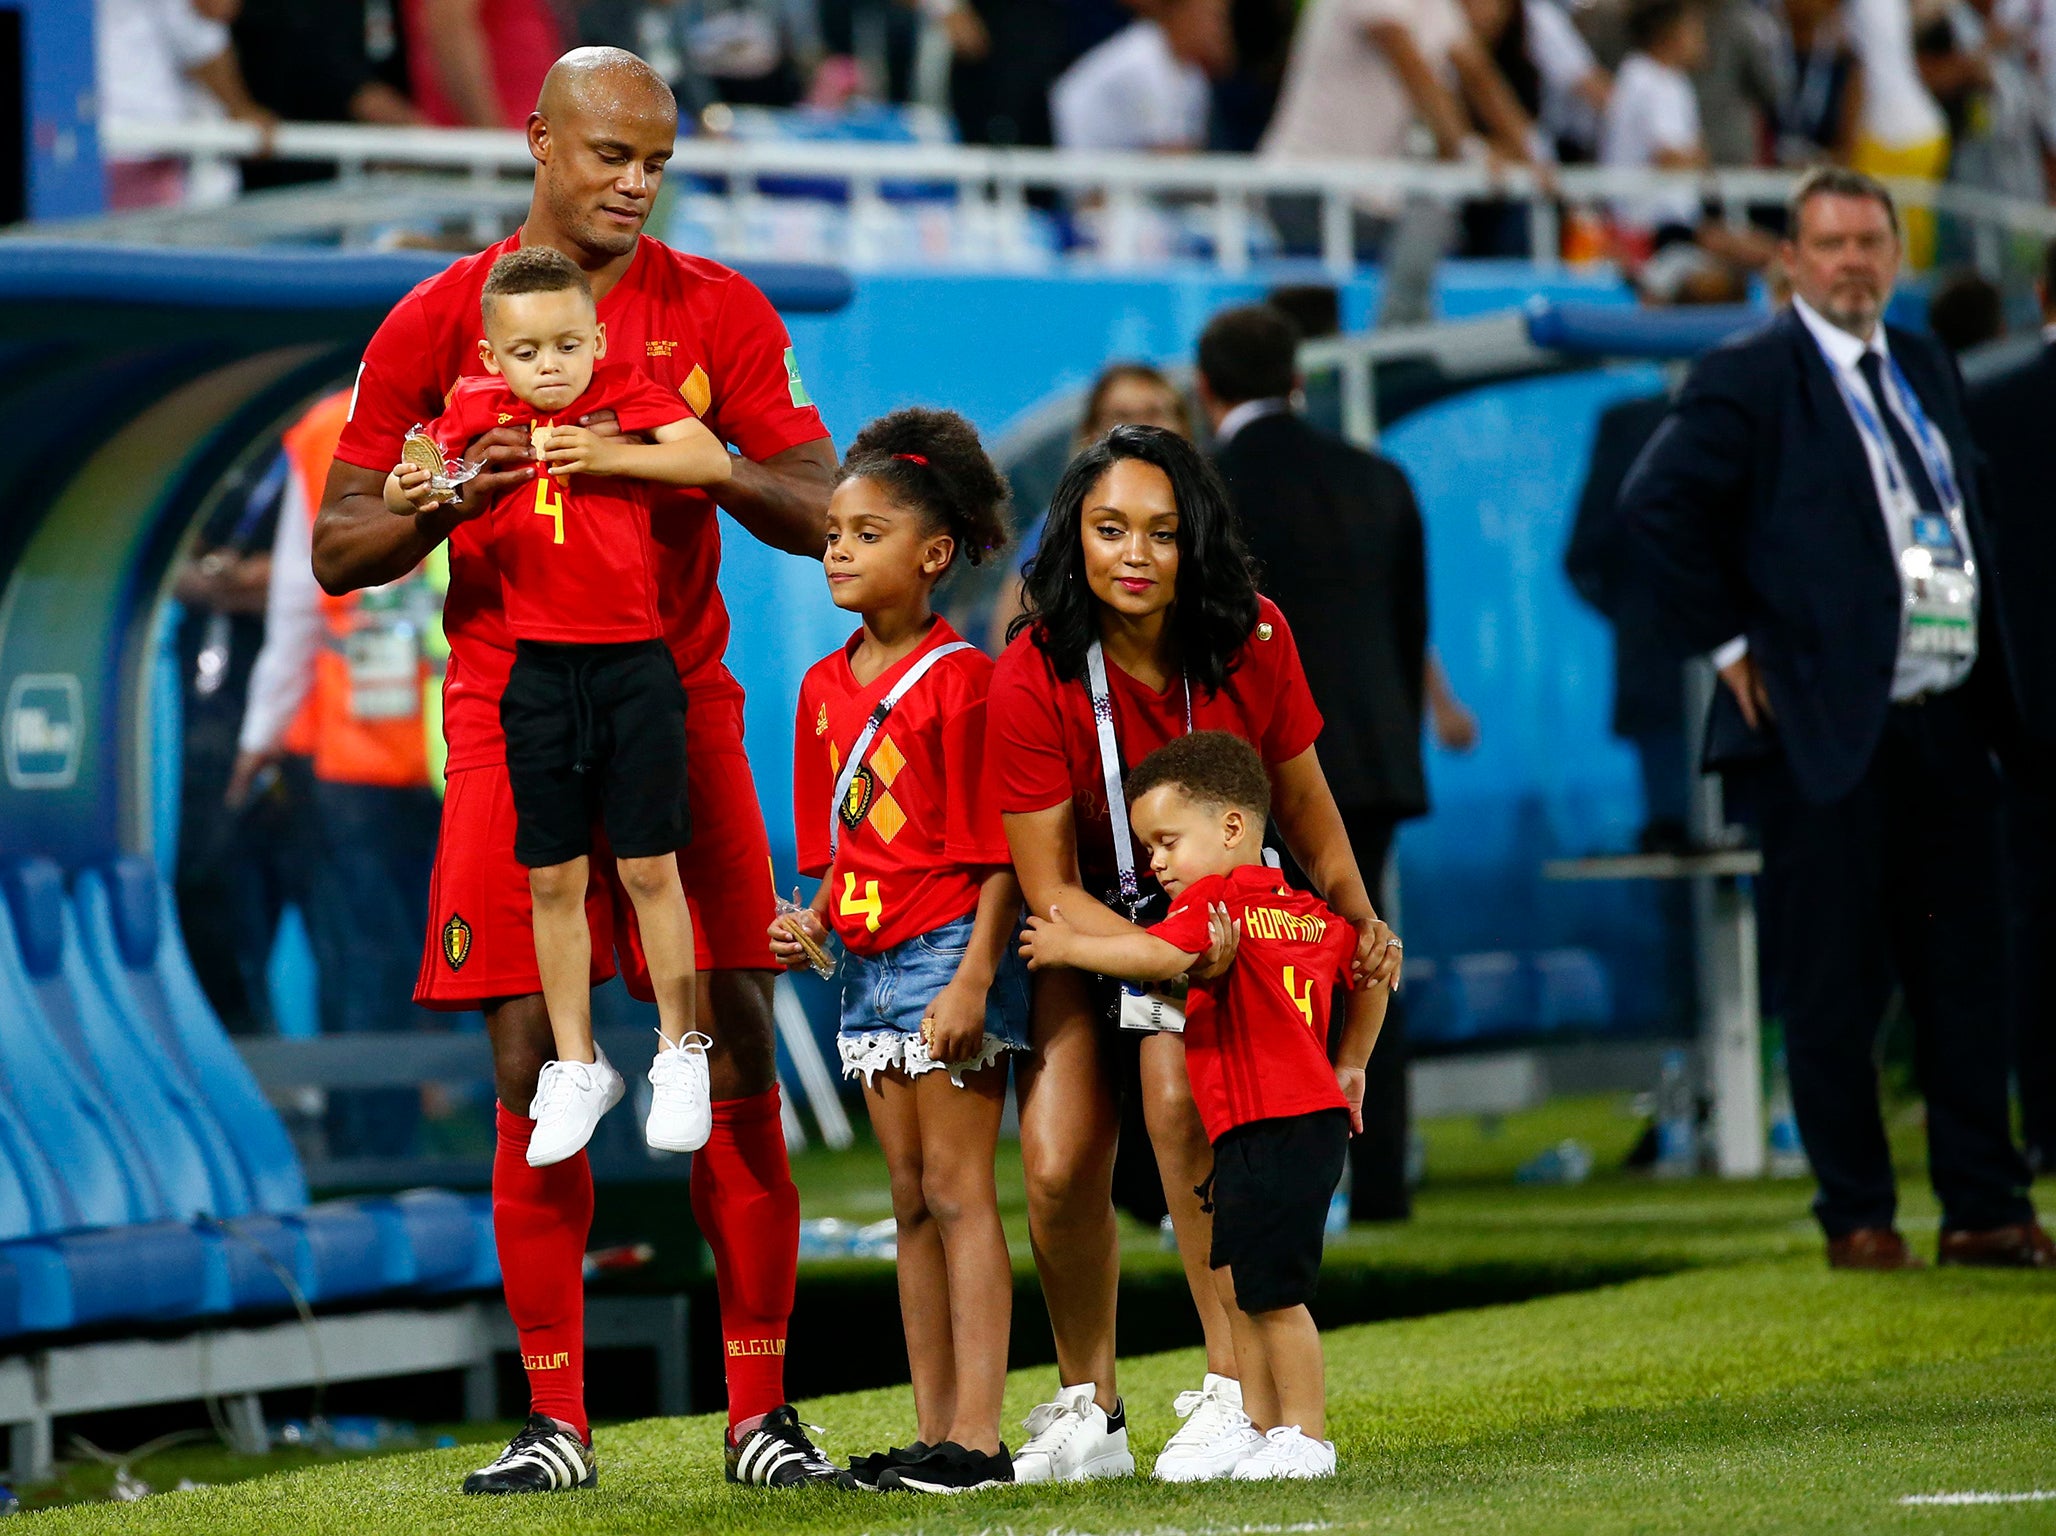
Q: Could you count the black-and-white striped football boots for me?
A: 2